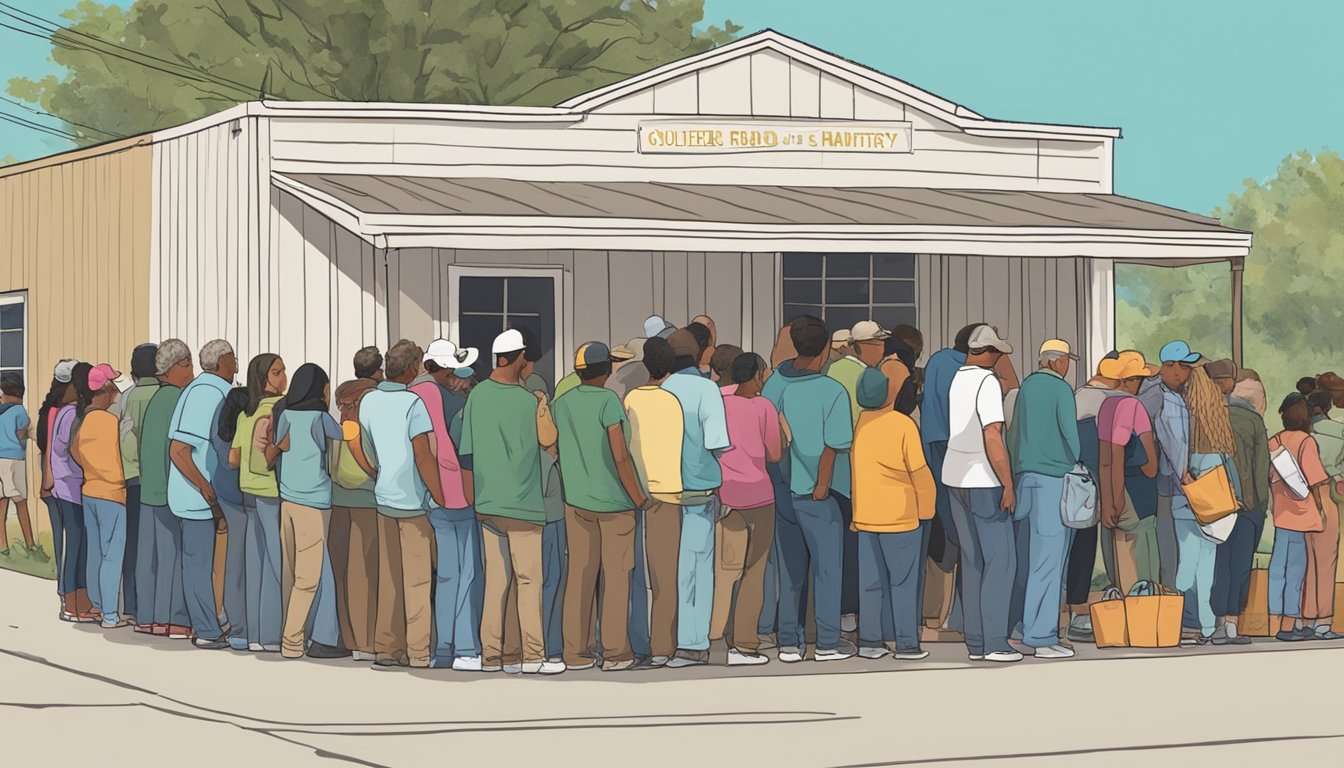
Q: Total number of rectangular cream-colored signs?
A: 1